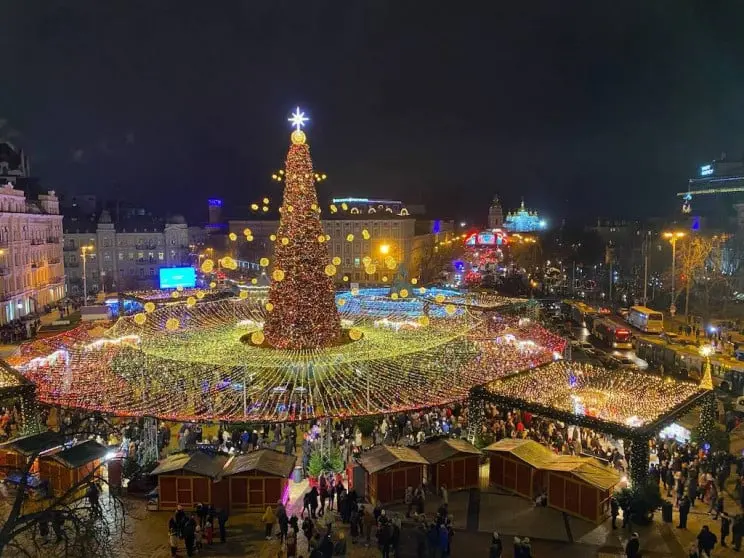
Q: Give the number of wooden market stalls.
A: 8